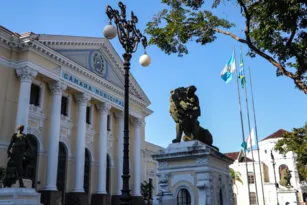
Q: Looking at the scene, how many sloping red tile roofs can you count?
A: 2